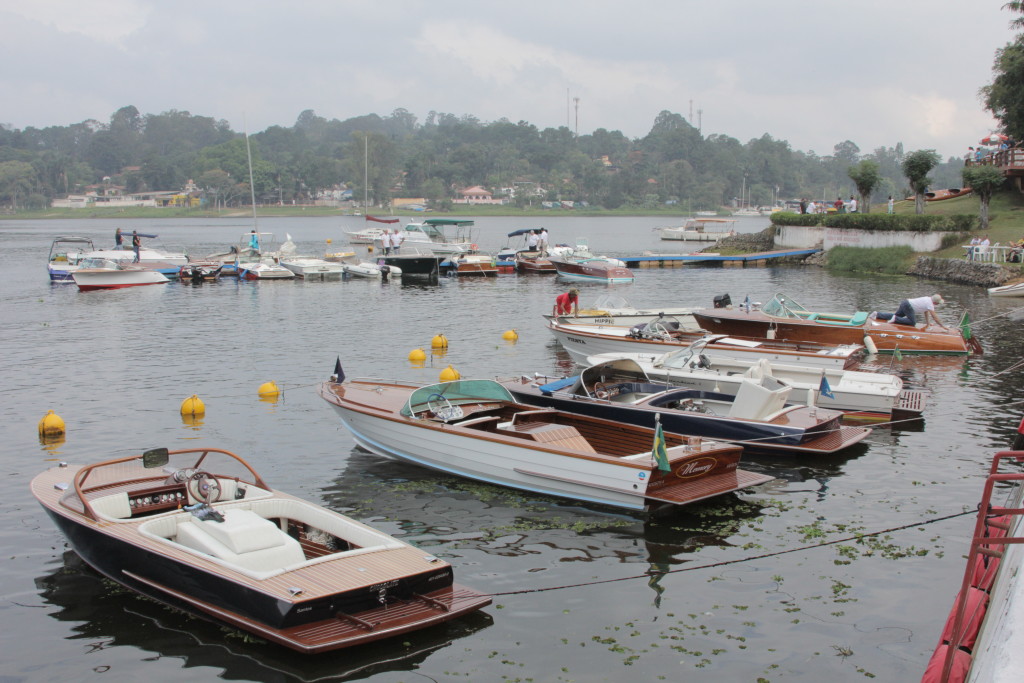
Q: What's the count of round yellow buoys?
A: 7